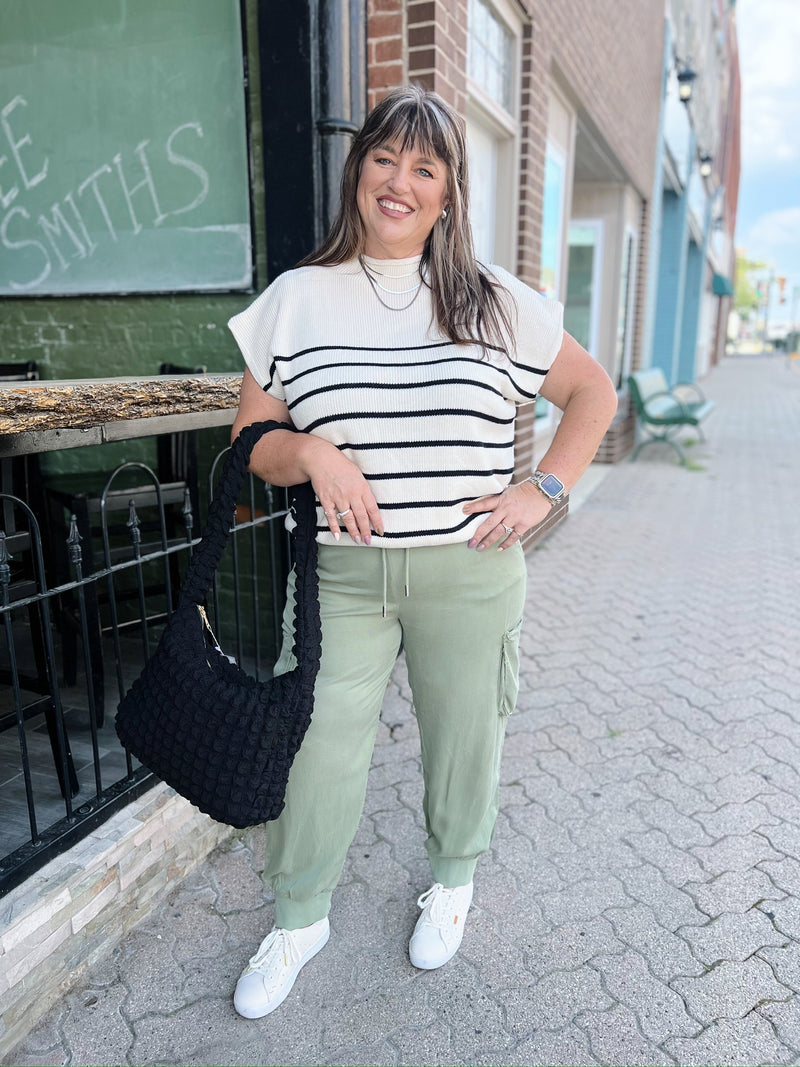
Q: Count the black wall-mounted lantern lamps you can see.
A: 2